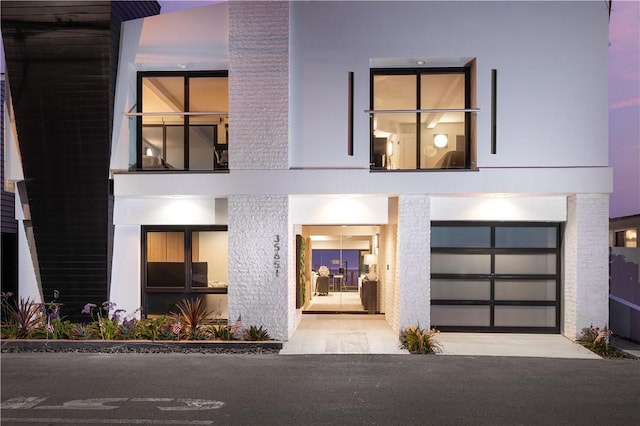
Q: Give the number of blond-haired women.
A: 0